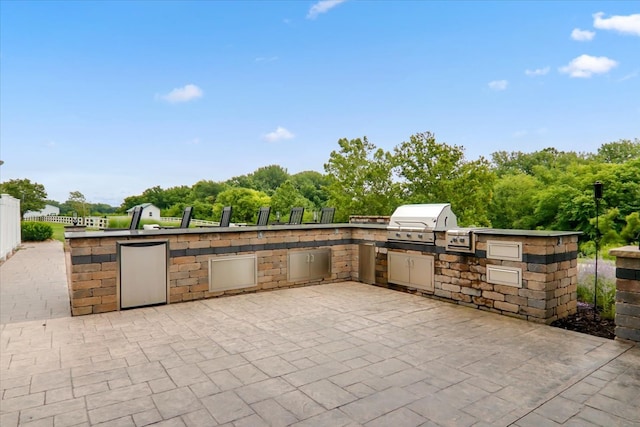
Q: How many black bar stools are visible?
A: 6